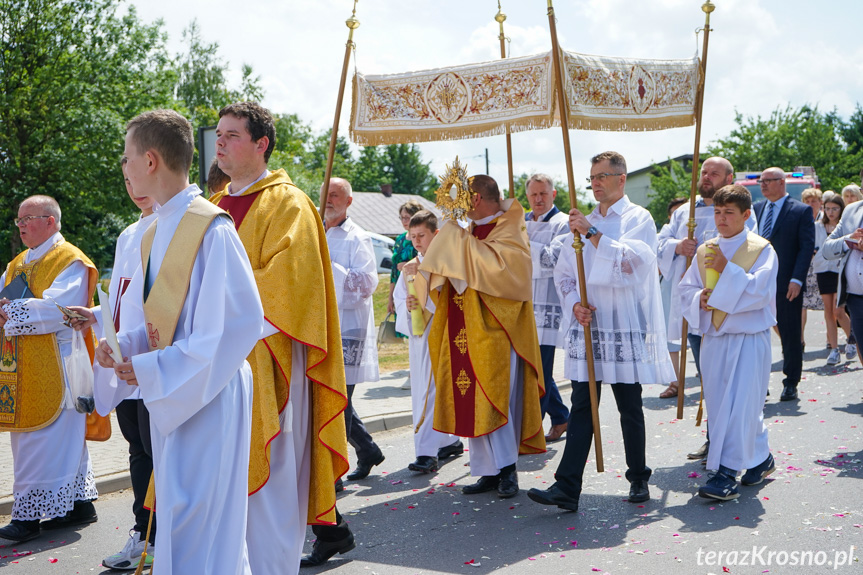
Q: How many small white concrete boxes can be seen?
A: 0